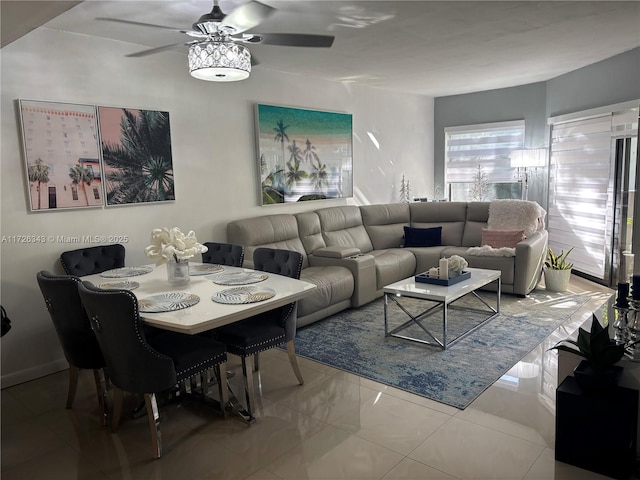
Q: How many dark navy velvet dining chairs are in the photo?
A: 5